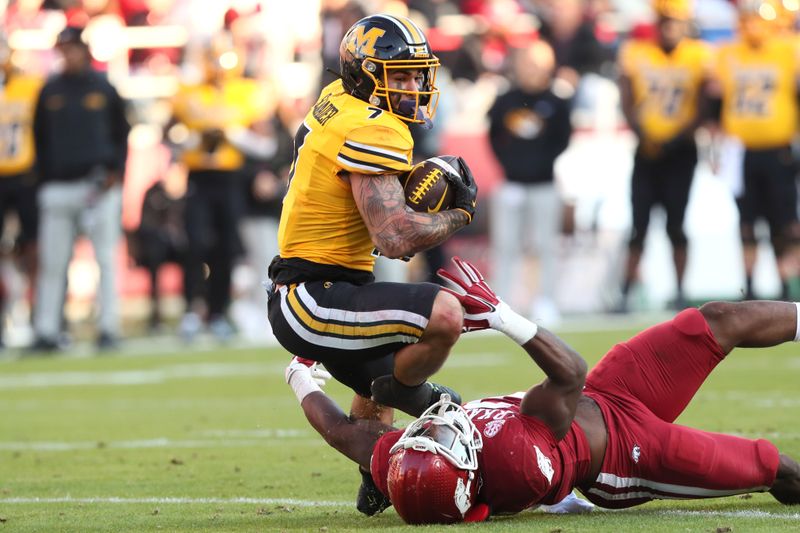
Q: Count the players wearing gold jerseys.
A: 5